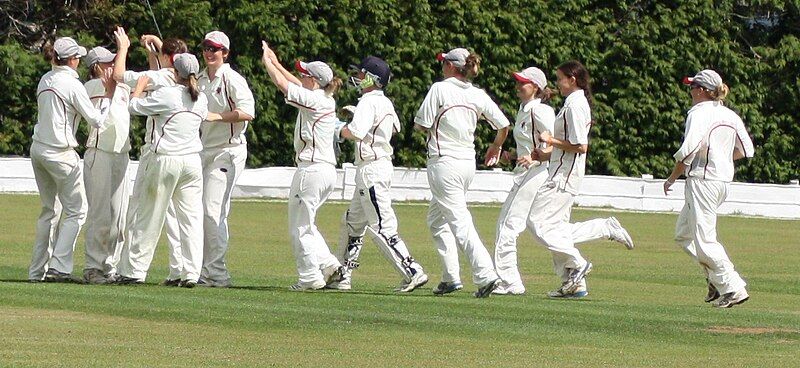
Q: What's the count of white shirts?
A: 11